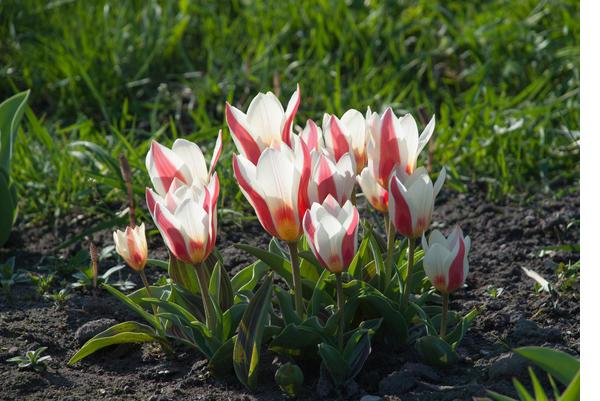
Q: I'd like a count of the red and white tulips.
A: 13